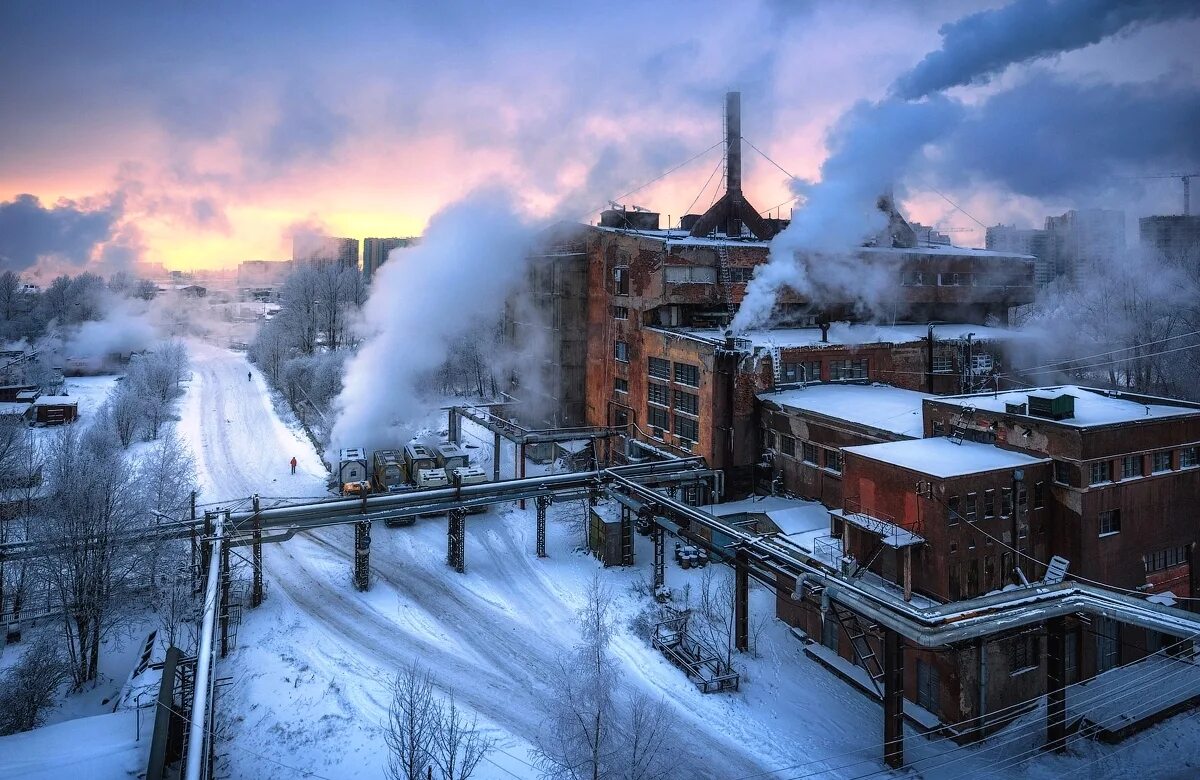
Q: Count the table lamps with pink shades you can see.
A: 0